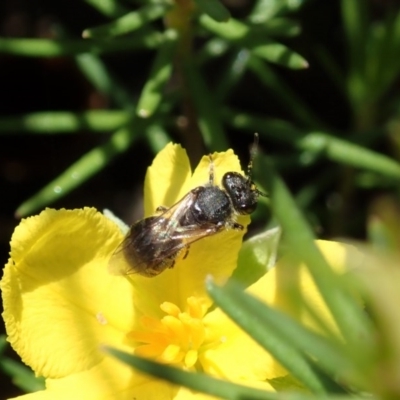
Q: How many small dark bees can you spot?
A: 1